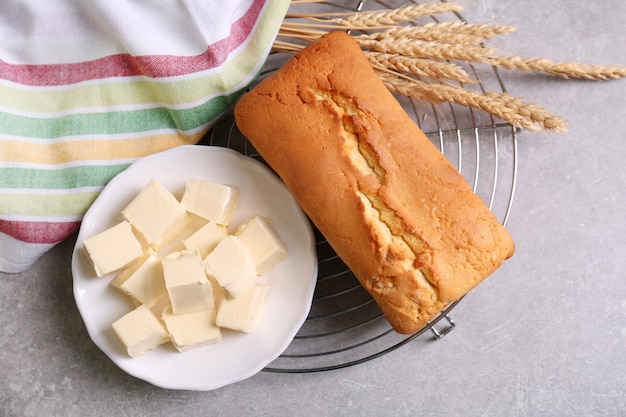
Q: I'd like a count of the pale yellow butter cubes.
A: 11